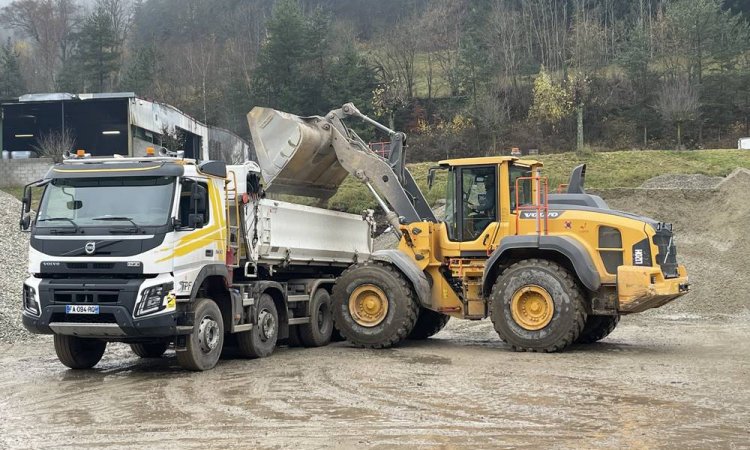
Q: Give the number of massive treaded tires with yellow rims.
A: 2